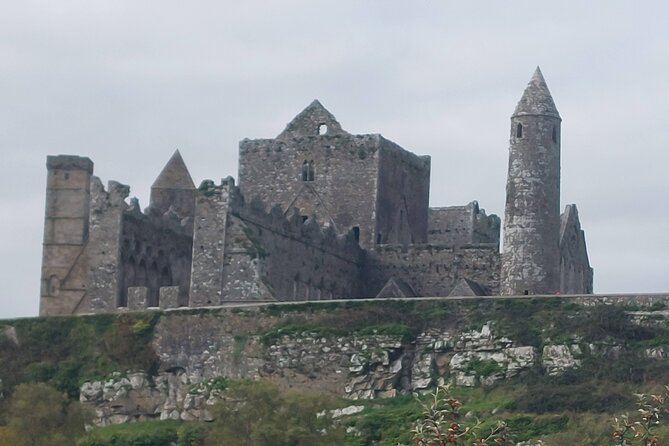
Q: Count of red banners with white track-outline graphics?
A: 0